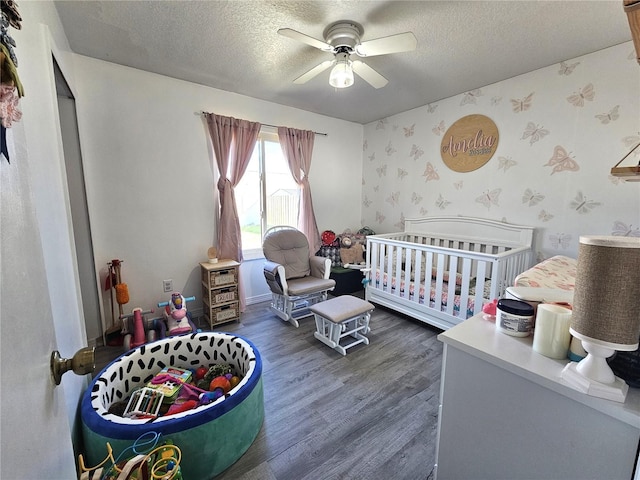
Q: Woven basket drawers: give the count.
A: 3